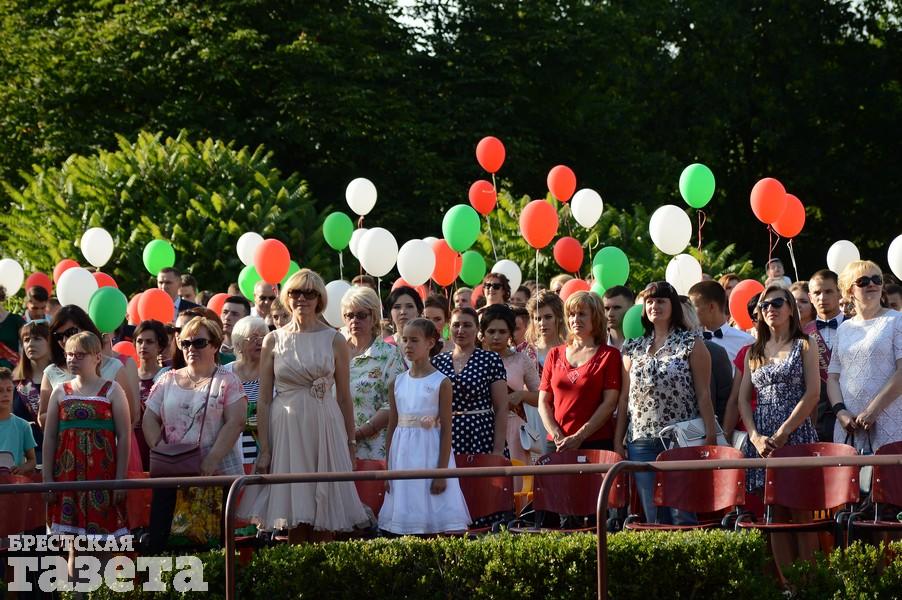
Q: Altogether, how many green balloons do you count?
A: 11